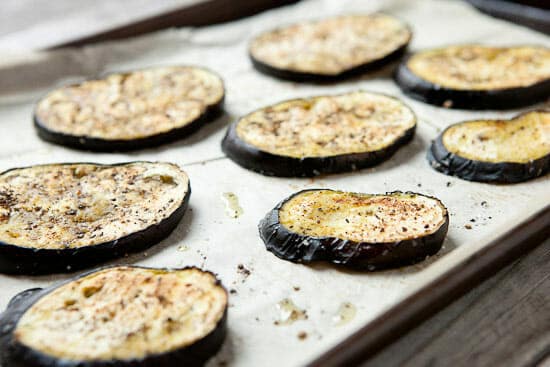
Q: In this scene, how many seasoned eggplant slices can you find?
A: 8